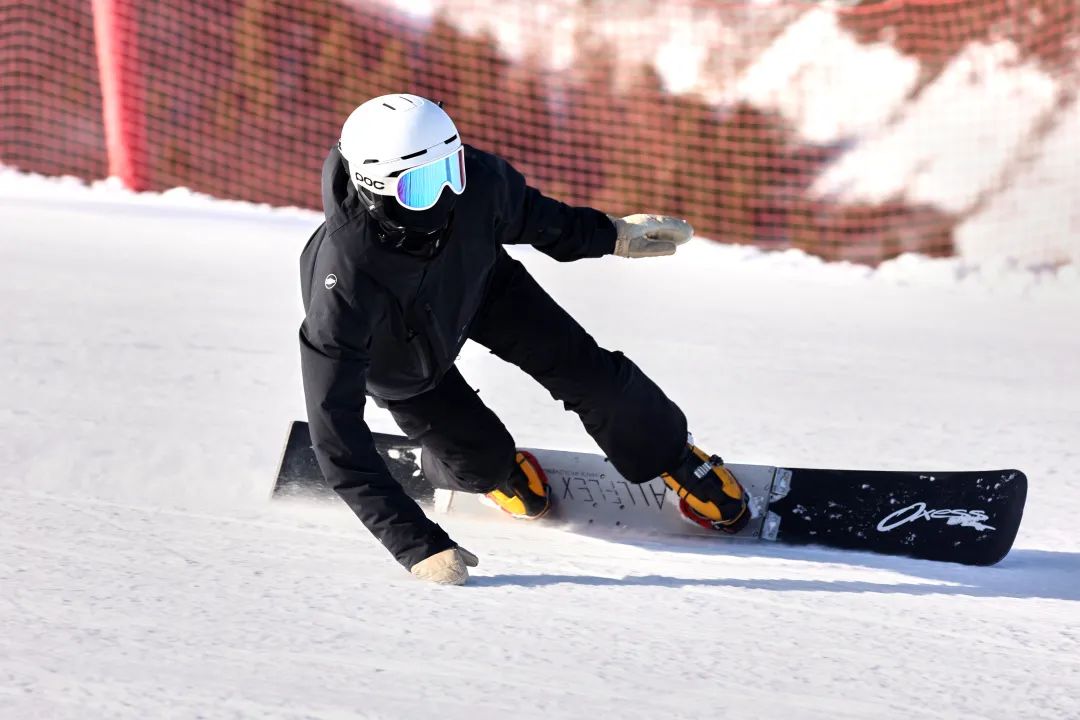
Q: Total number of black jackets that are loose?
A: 1